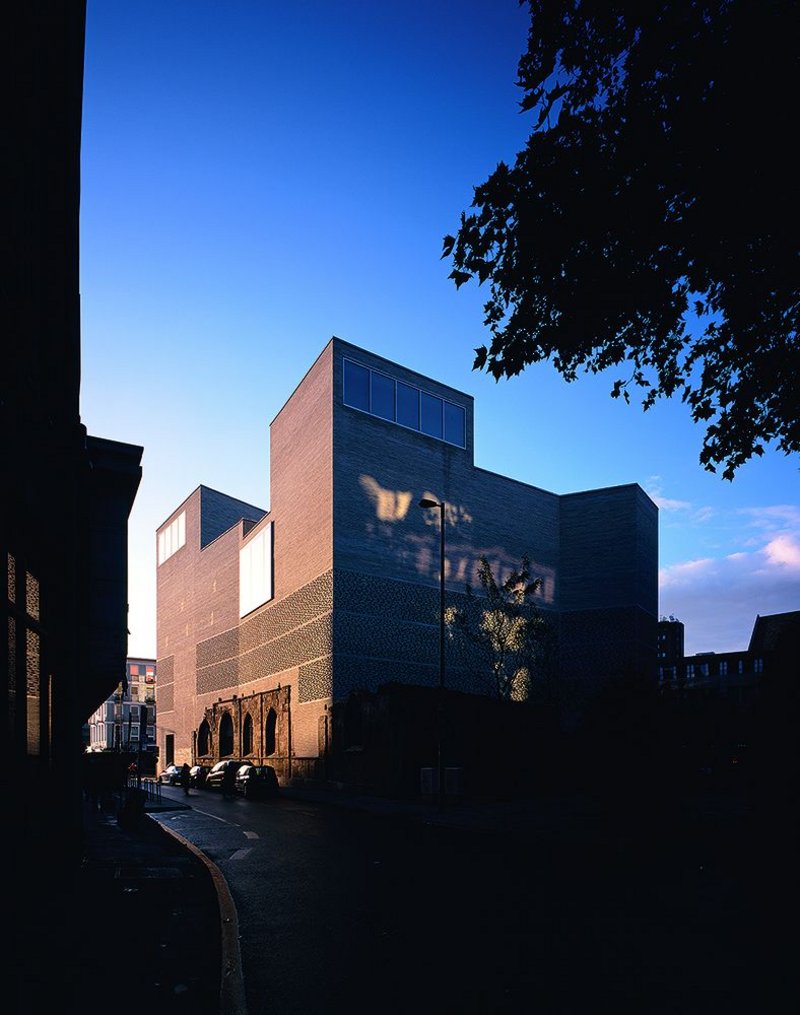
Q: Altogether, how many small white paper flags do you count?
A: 0